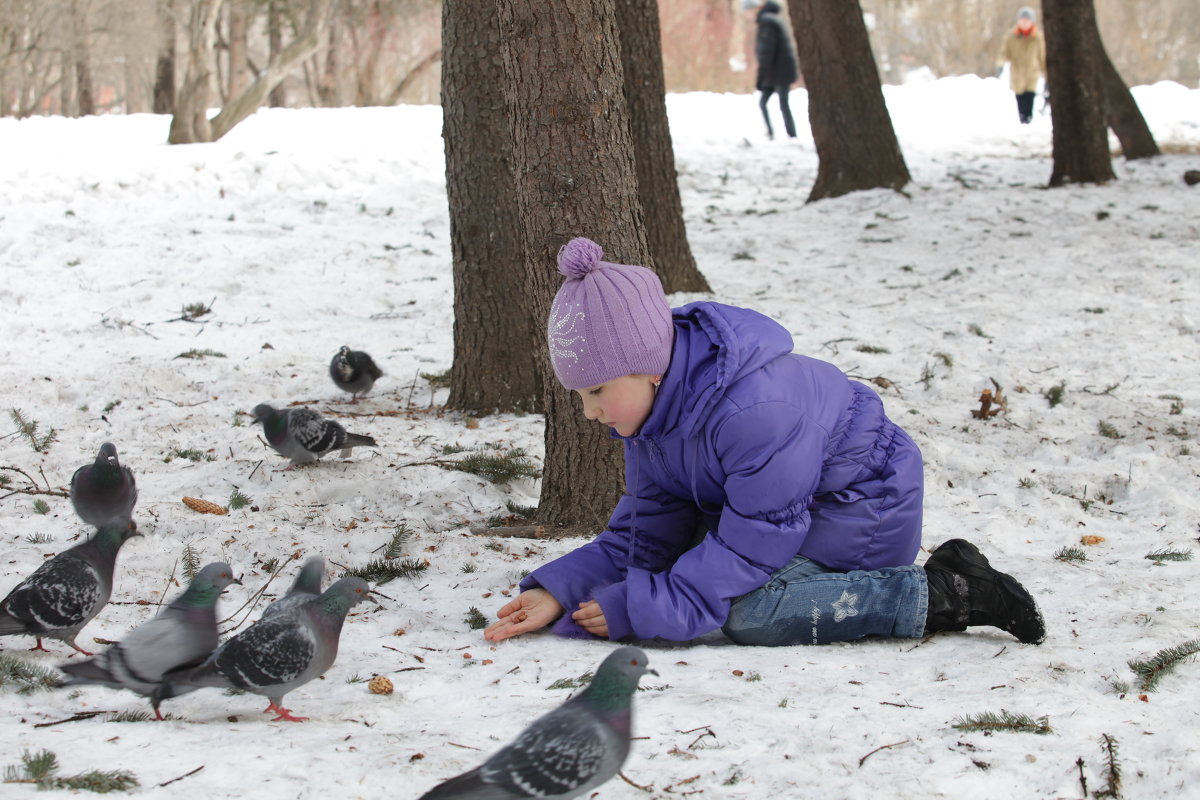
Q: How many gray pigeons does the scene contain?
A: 8